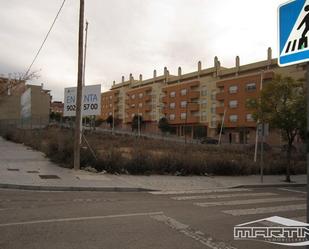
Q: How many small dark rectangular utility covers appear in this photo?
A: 3